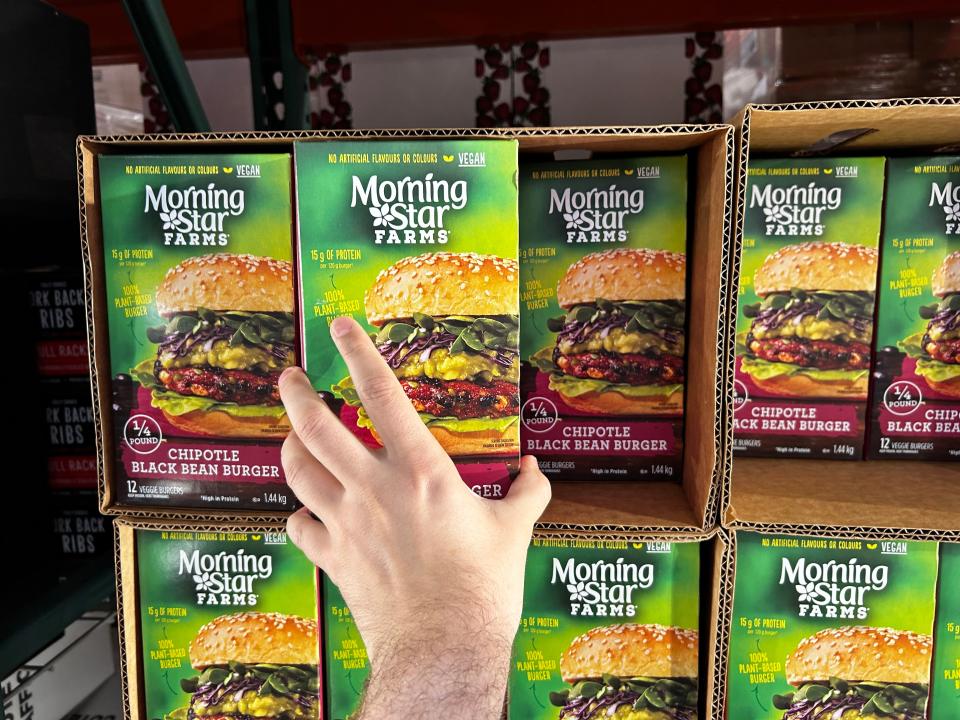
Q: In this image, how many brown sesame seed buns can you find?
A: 8